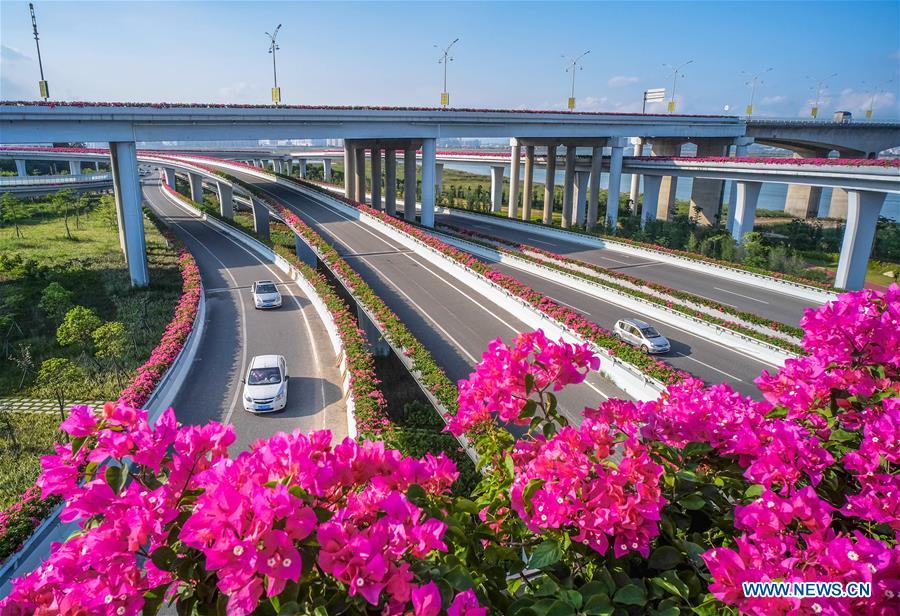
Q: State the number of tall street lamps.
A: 8